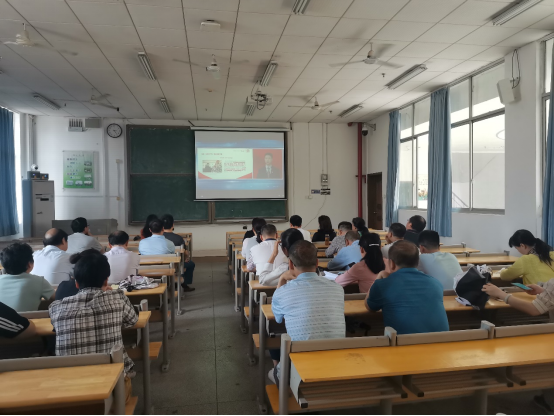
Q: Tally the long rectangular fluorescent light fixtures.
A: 9